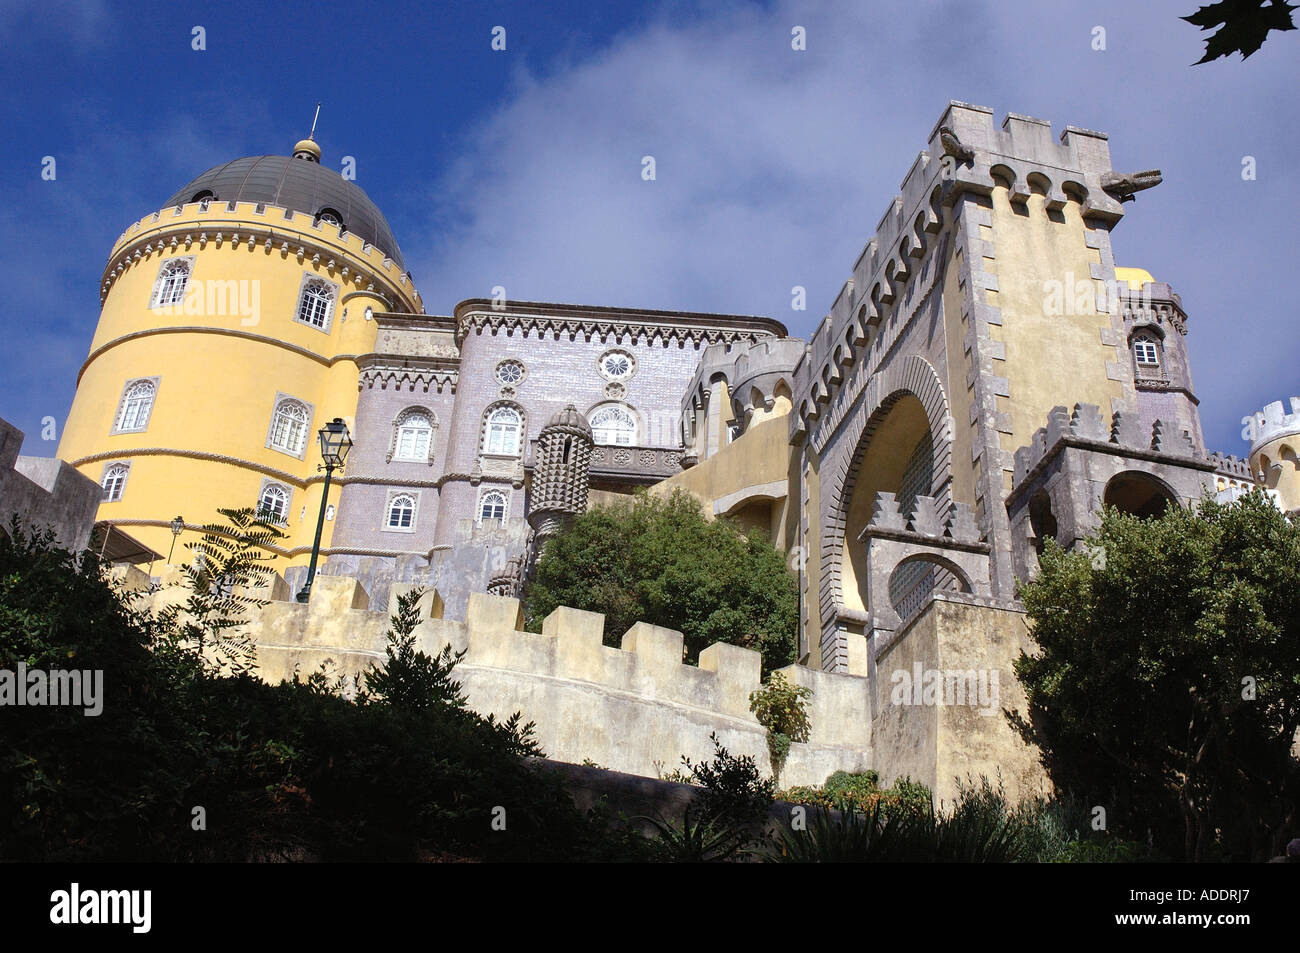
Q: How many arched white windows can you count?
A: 12